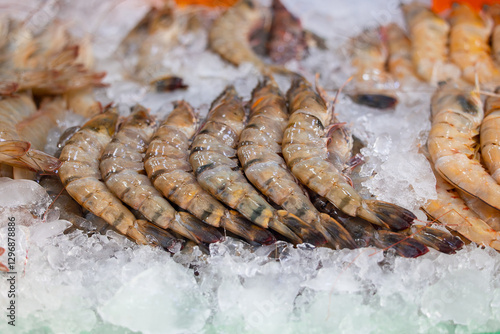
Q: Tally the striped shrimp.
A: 6